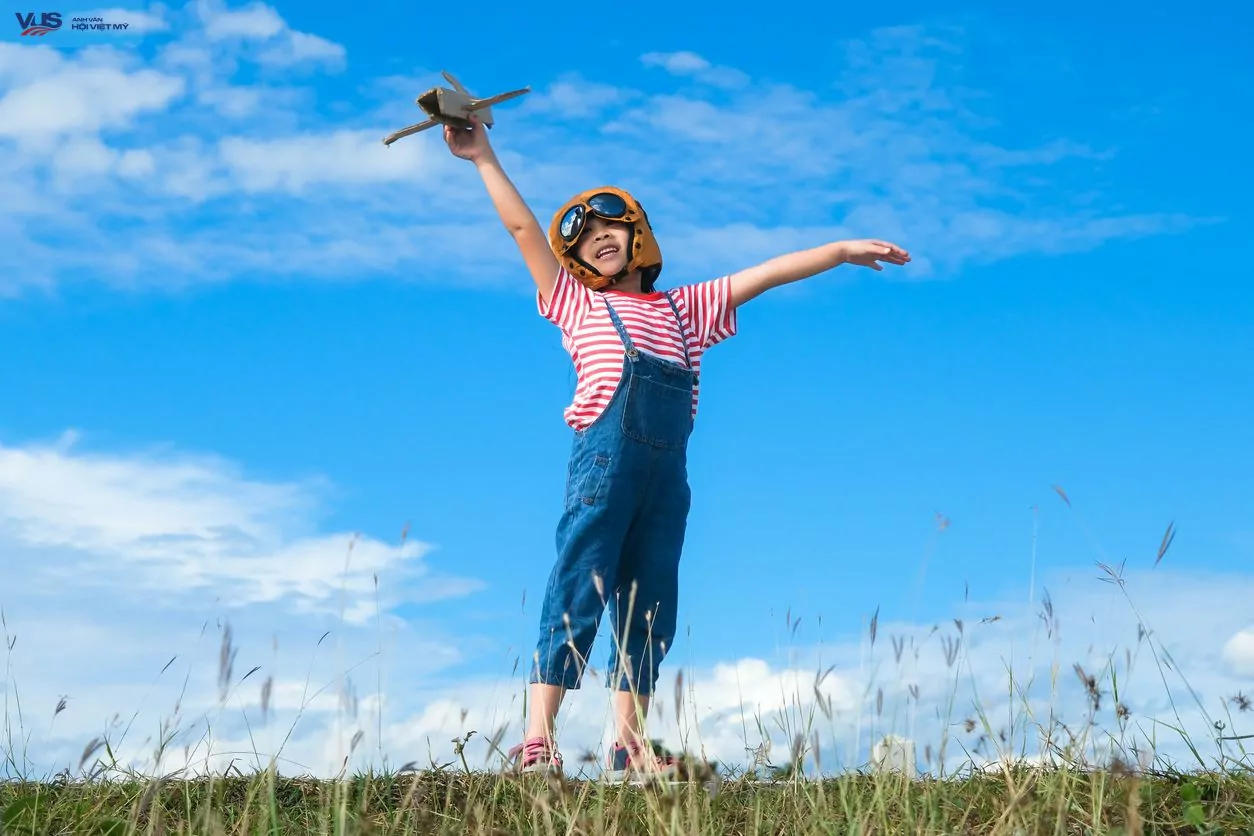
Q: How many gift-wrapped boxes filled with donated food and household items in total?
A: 0